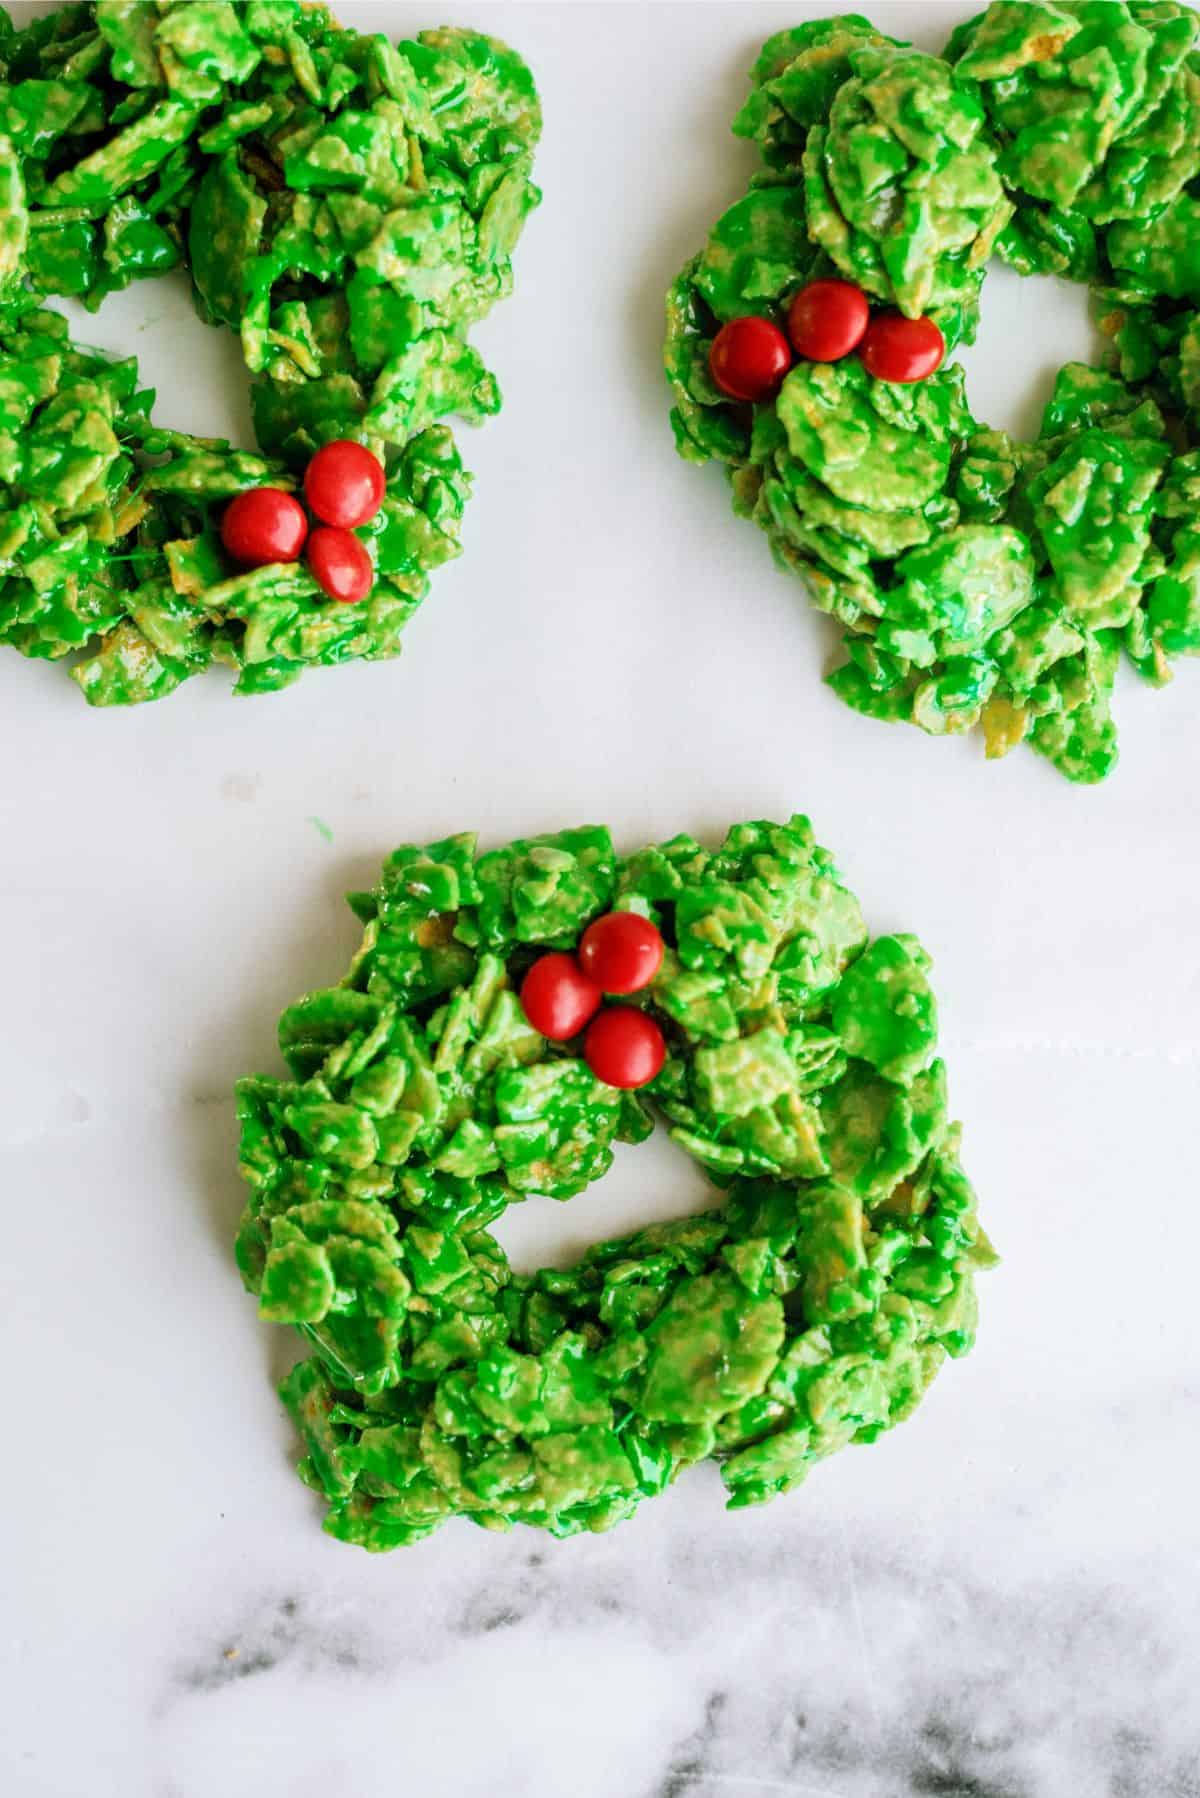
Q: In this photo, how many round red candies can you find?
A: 9